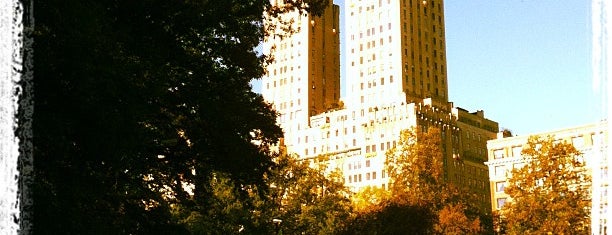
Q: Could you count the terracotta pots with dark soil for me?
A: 0